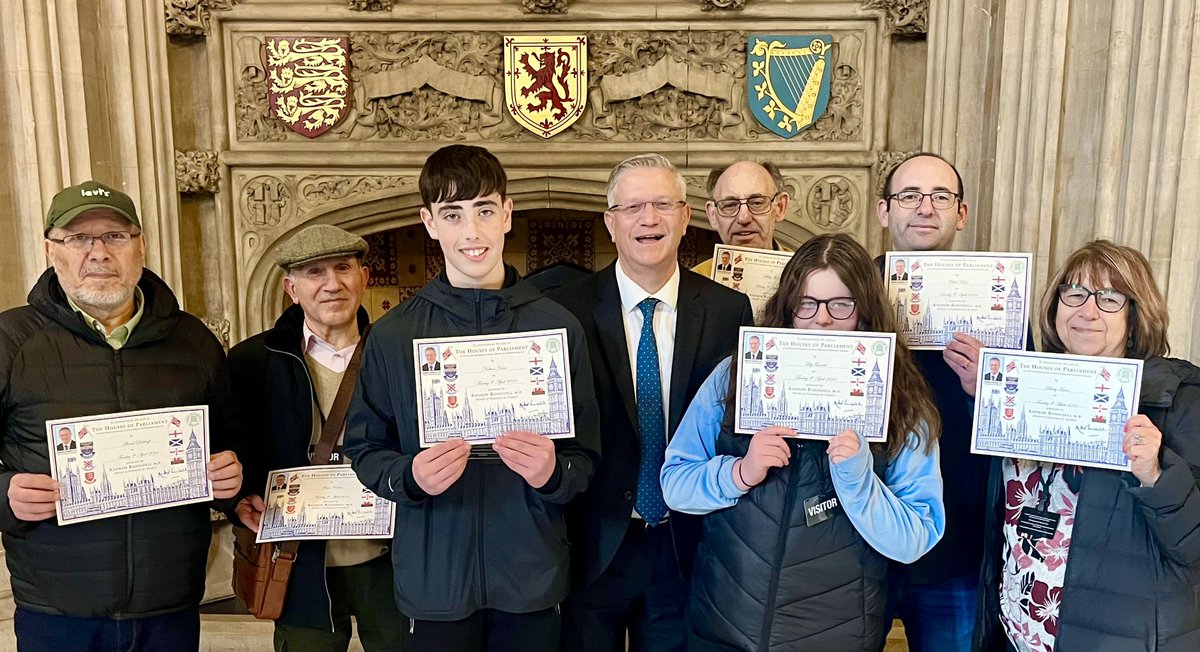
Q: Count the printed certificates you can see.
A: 7